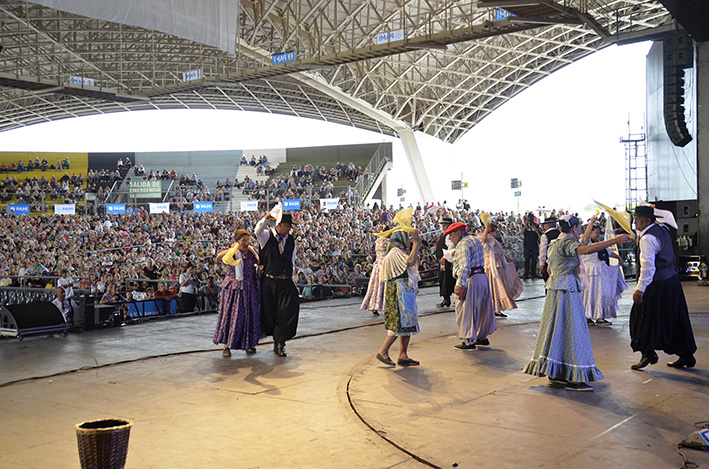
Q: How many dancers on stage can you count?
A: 11